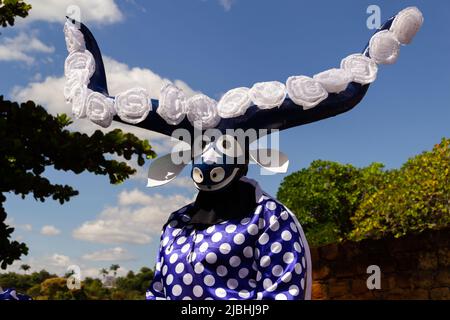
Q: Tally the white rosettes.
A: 15